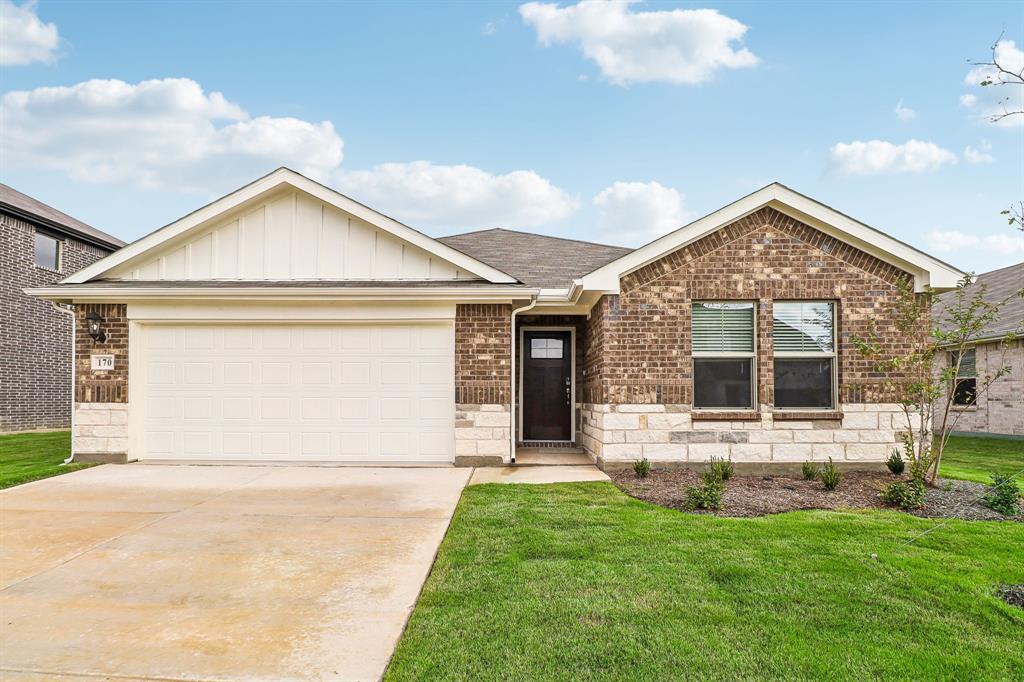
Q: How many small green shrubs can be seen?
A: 8